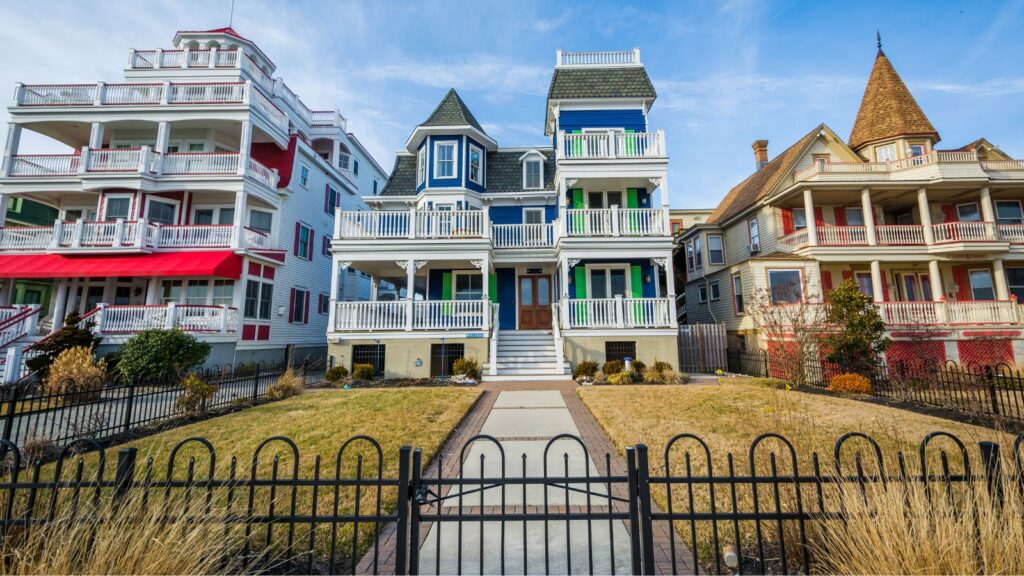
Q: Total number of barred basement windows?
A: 3